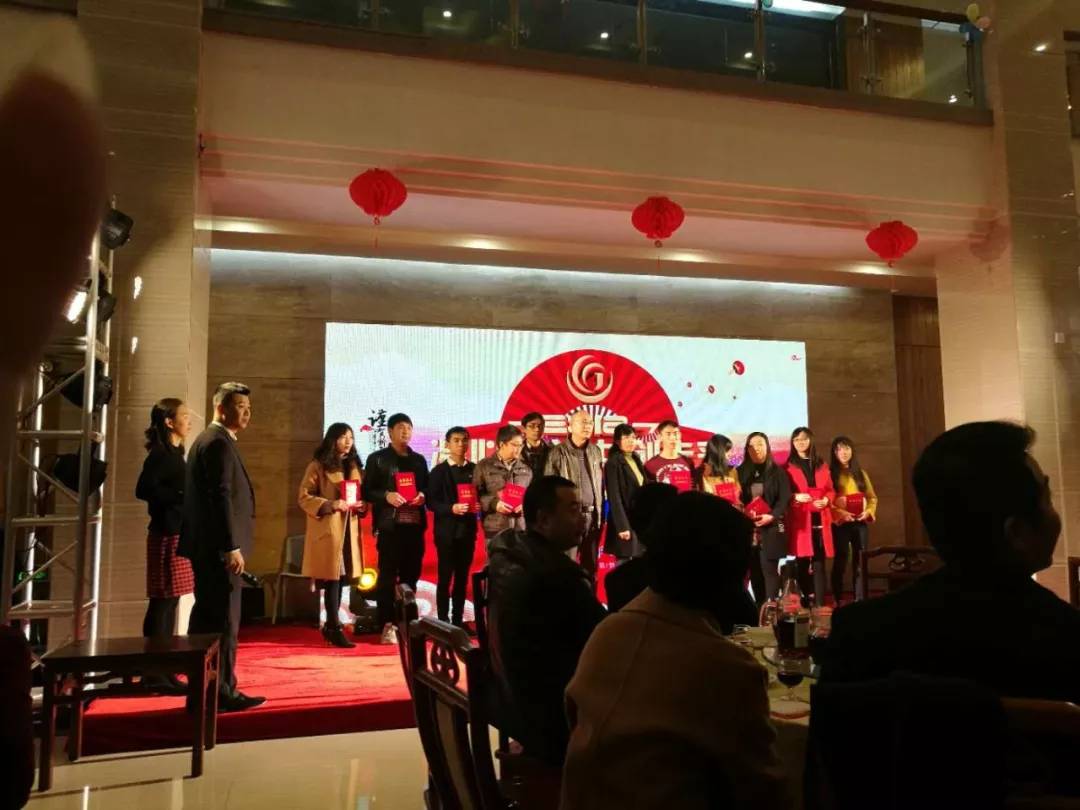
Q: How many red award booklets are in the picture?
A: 9